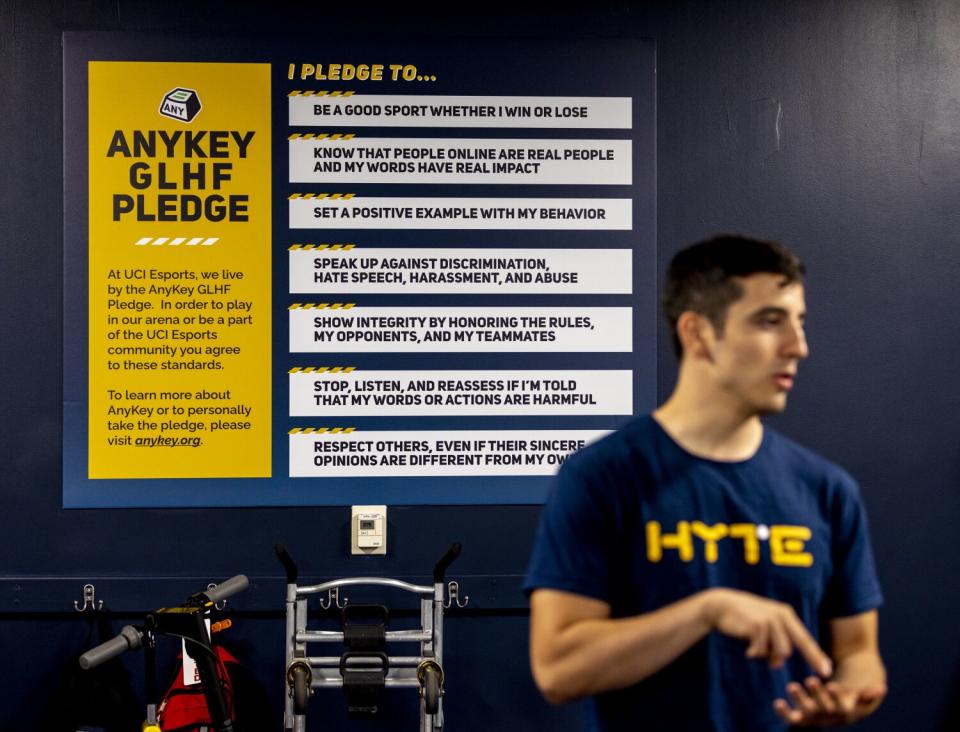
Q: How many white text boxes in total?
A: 7